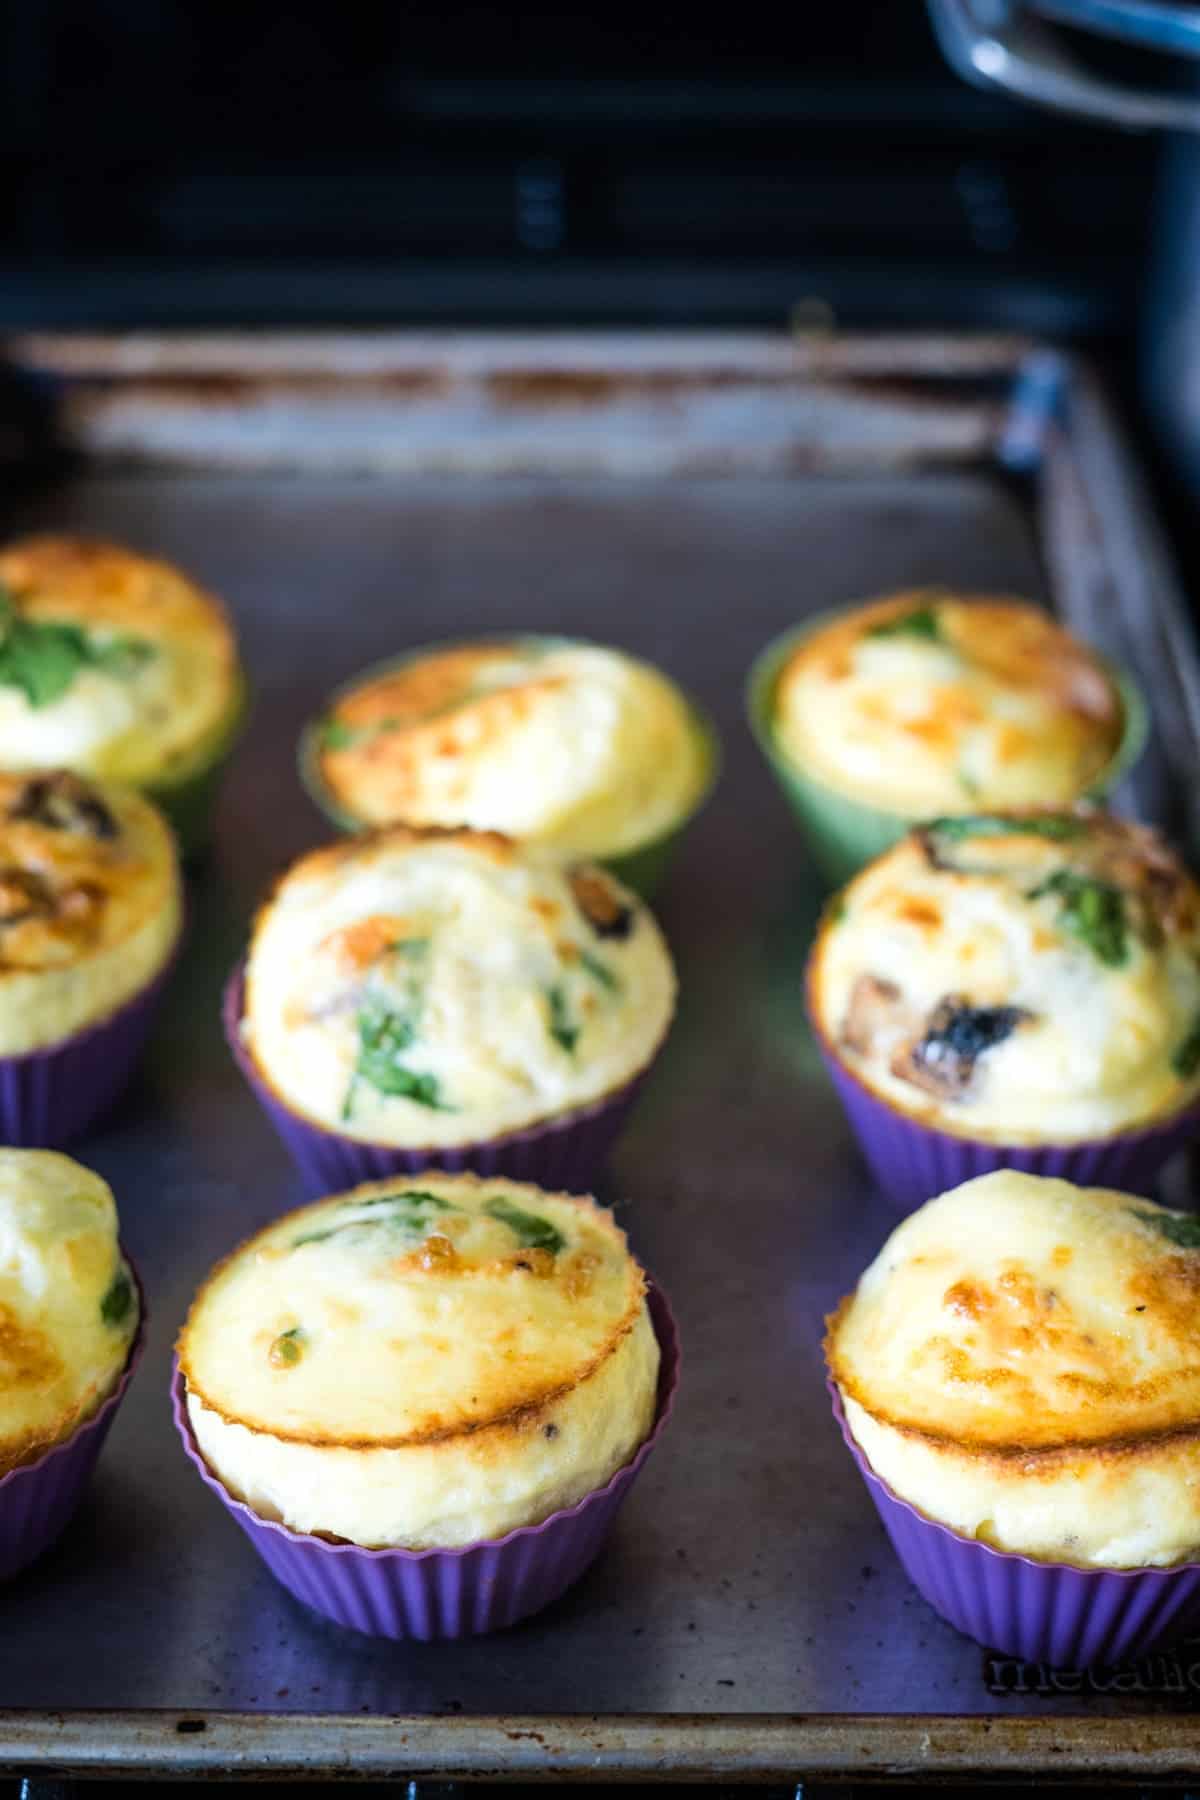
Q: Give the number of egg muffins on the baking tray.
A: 9